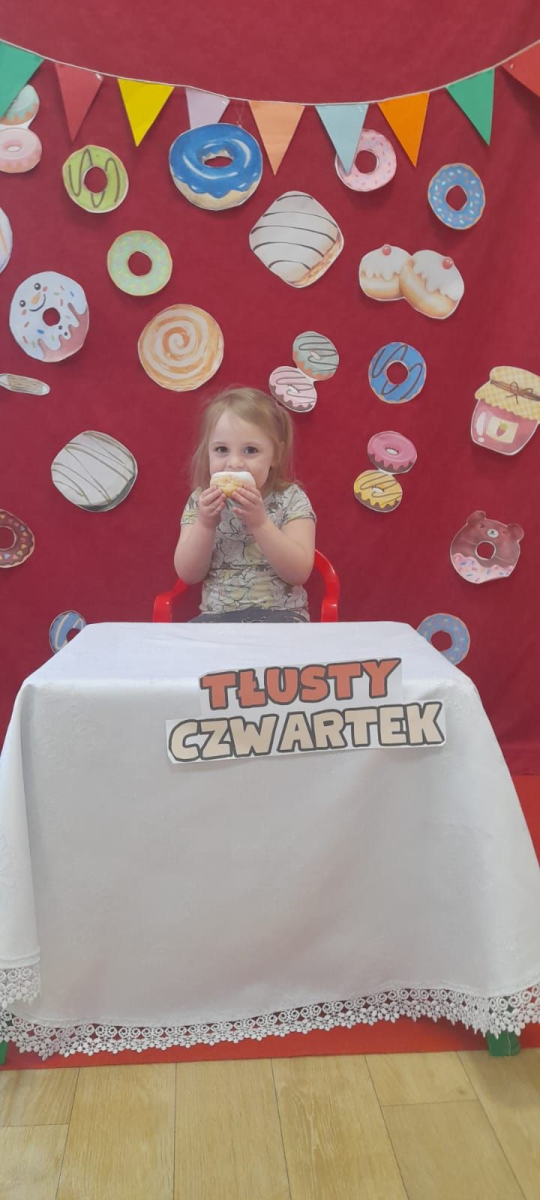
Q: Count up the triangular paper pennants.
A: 9